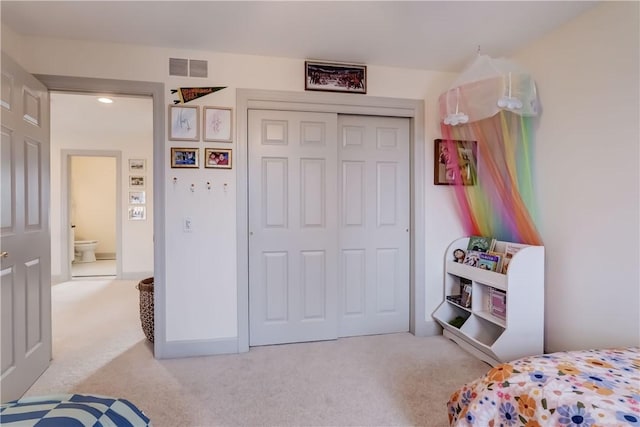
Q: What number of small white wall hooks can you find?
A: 4